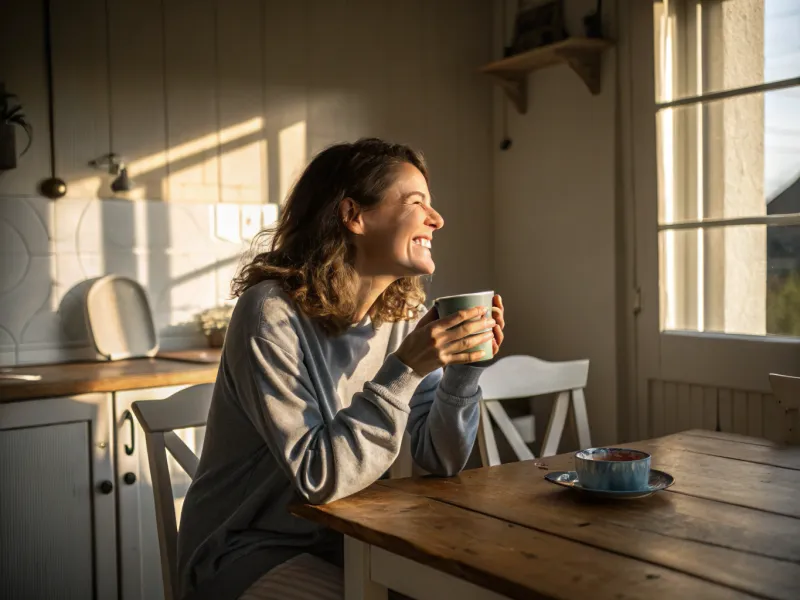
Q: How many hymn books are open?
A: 0